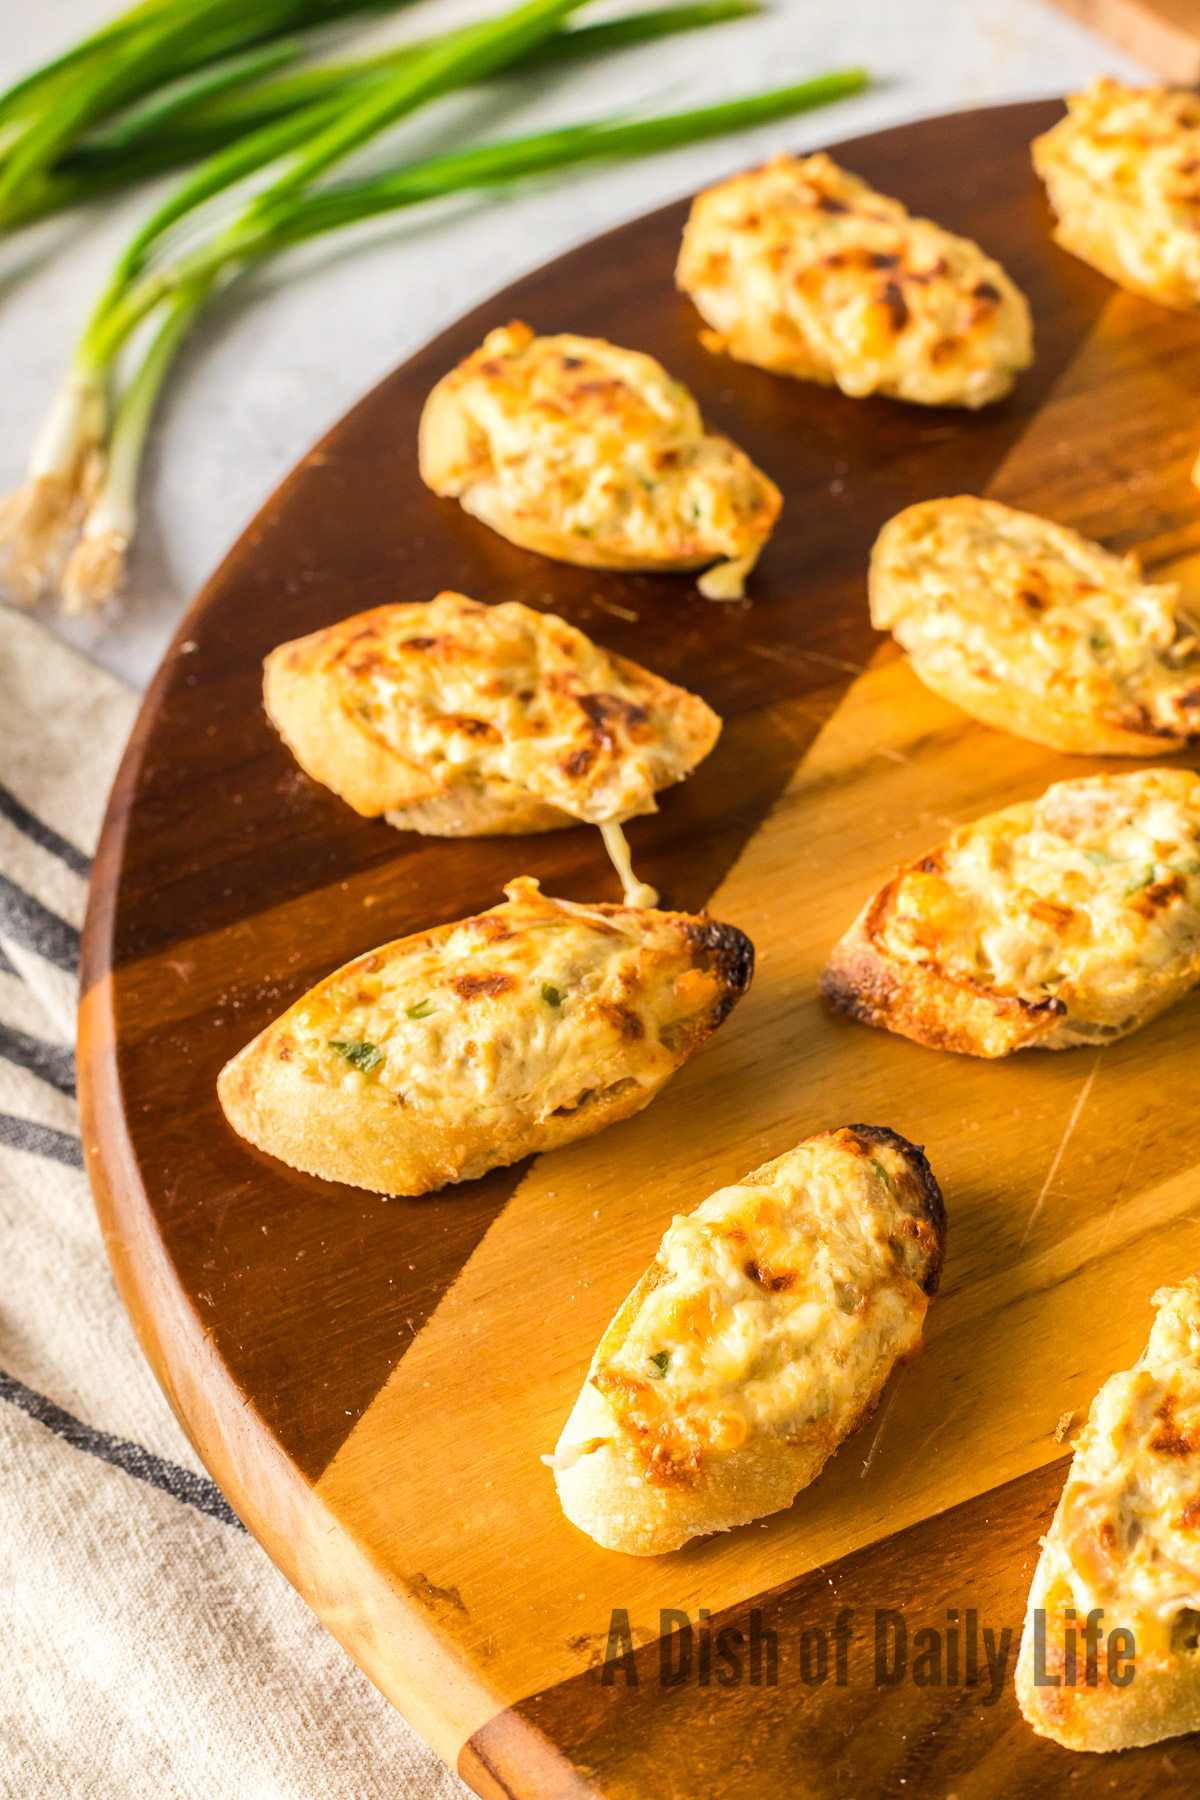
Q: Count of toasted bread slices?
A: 9